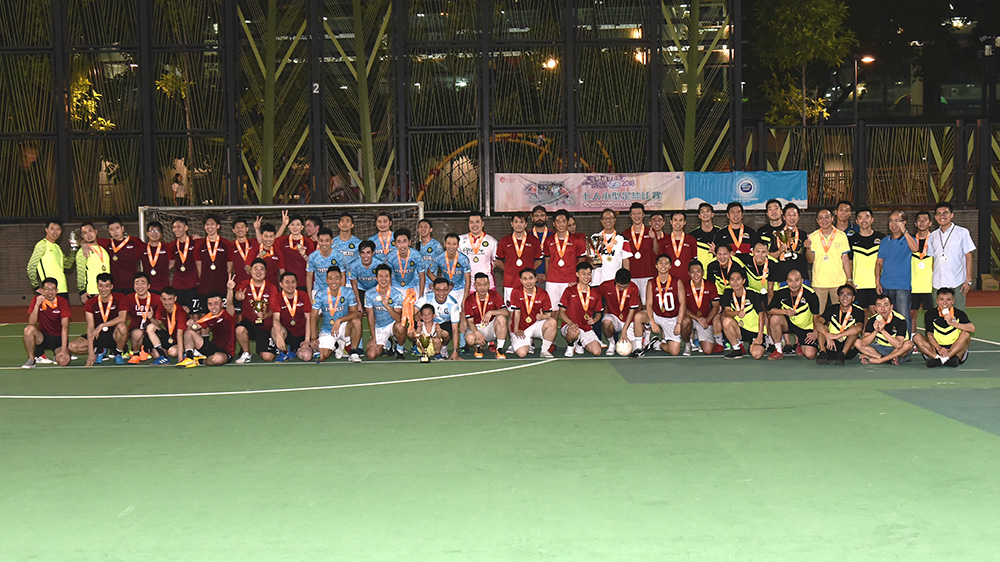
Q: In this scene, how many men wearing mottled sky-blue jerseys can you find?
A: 9